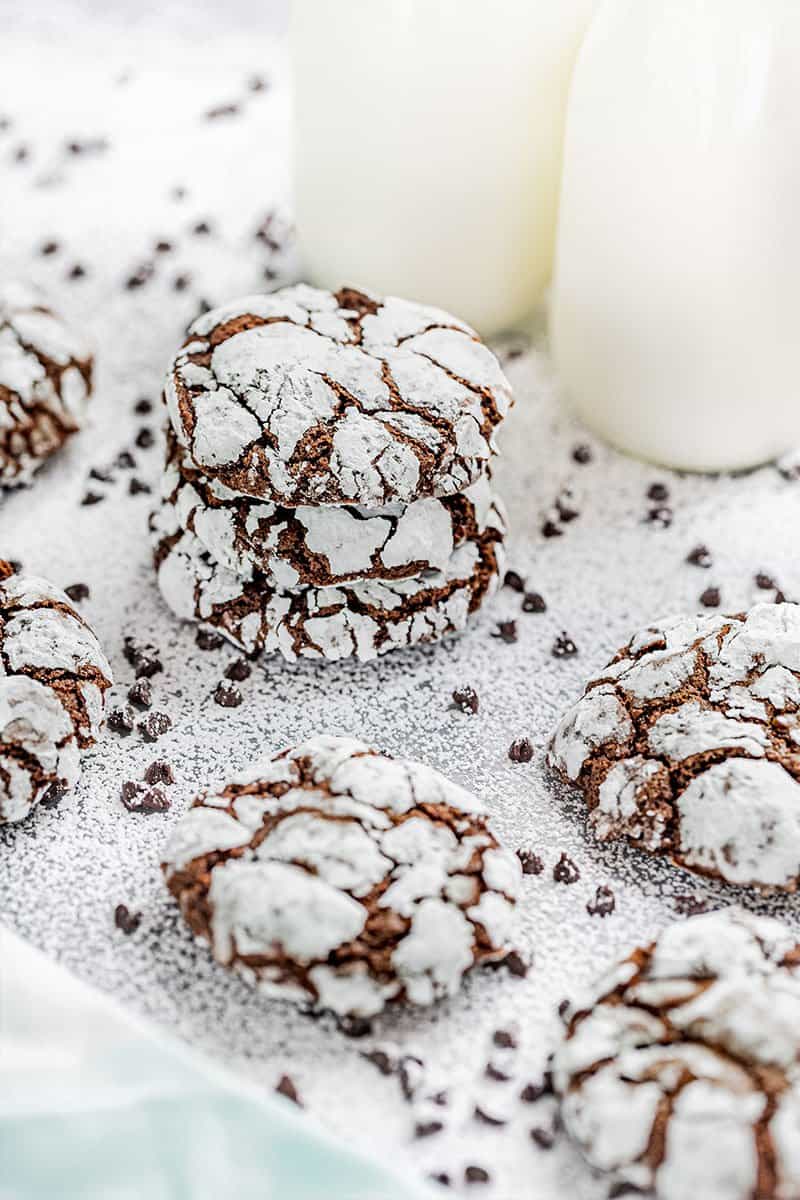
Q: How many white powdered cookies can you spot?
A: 8